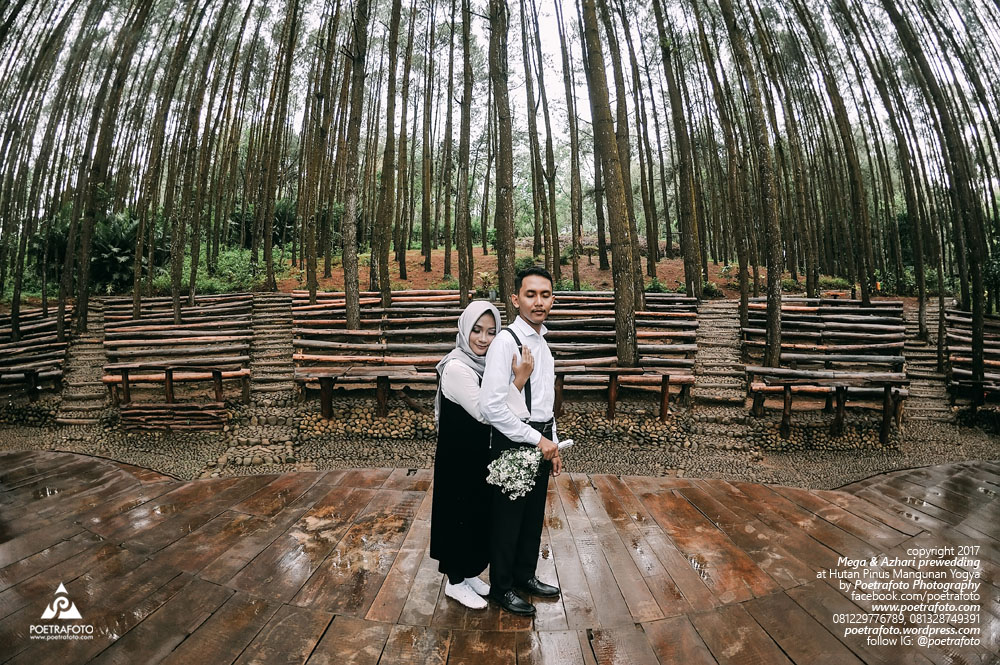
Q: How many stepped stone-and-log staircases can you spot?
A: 4